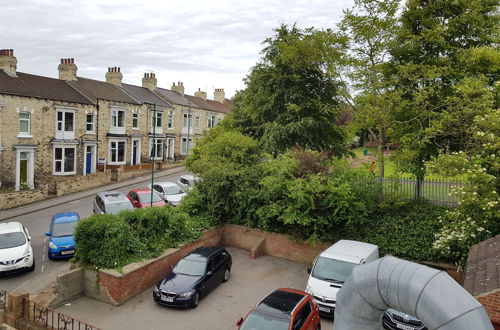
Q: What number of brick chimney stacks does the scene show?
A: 7